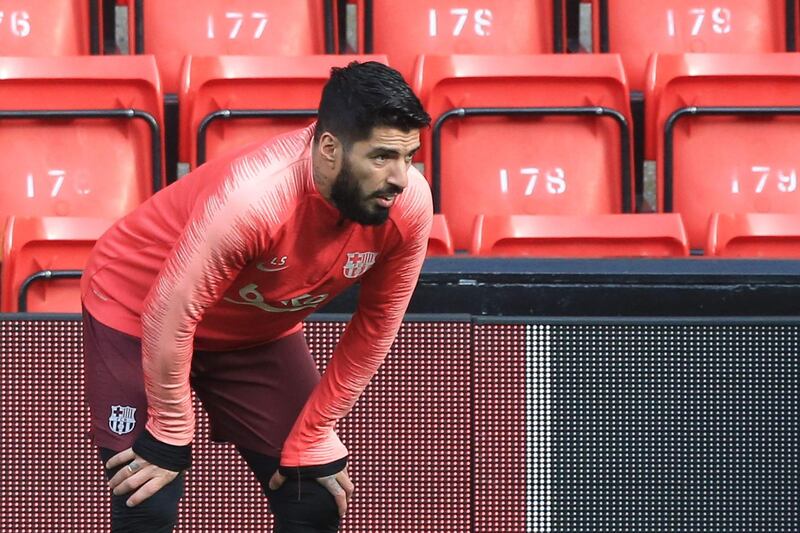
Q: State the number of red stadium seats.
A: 12